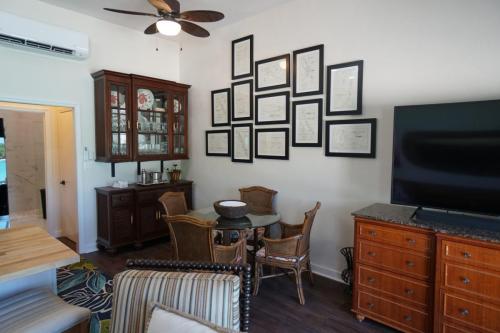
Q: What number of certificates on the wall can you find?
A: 12